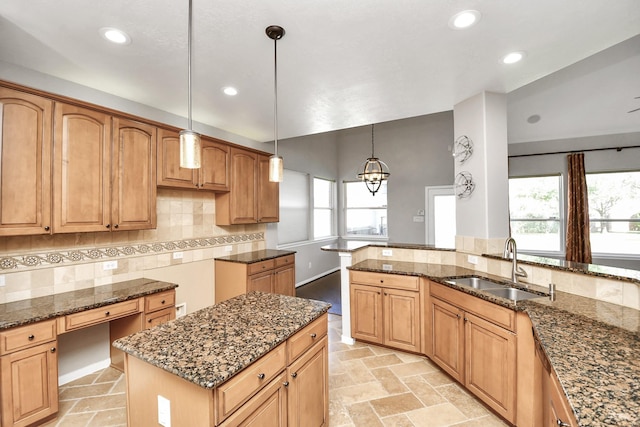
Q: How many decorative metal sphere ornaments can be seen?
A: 2